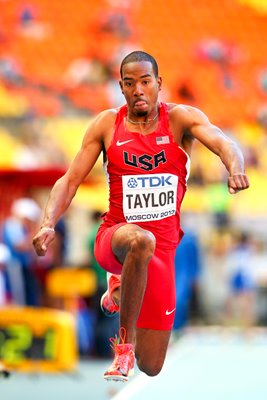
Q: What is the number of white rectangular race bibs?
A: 1